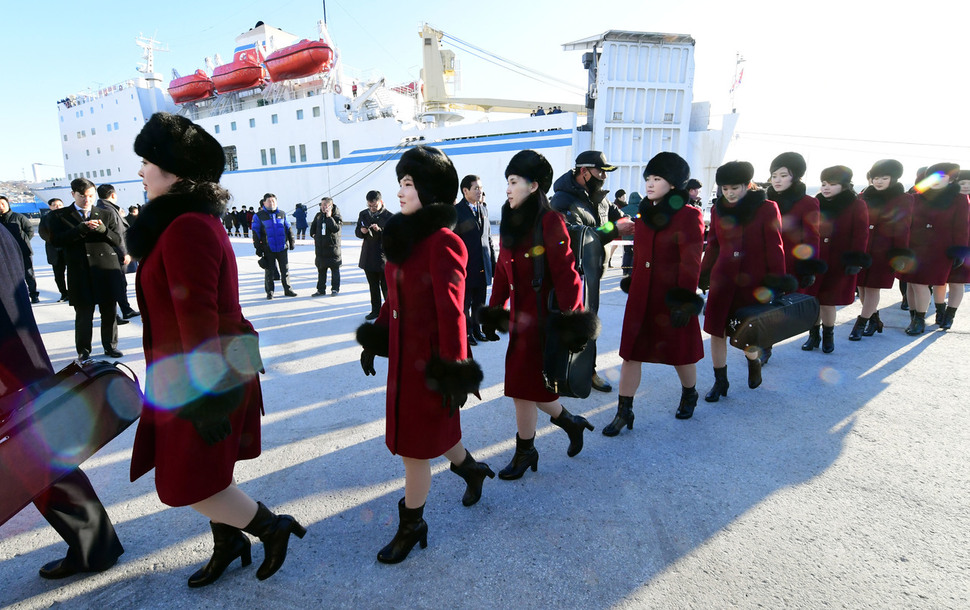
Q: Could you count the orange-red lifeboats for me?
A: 3